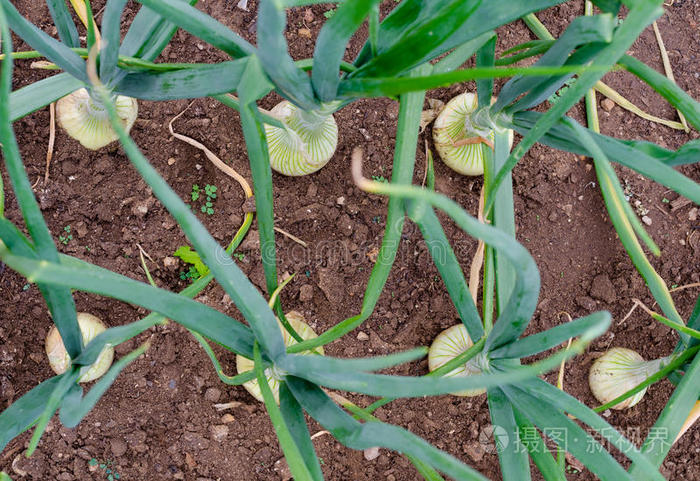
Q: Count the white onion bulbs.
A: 7